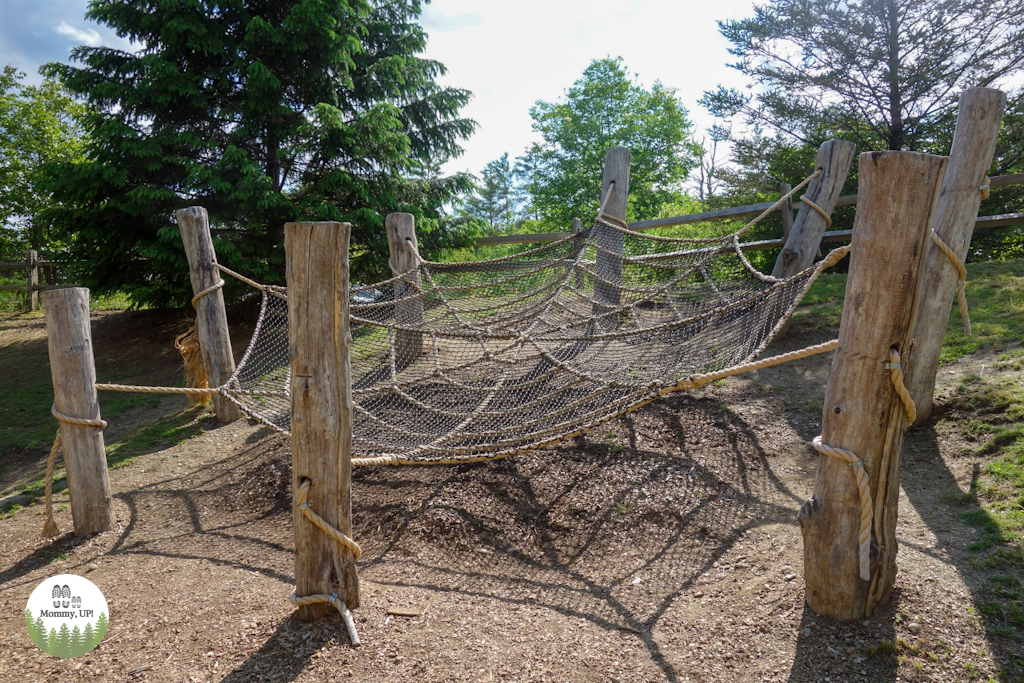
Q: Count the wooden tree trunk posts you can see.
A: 8